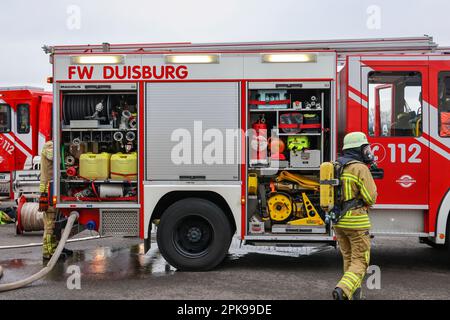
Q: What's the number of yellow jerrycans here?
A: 2